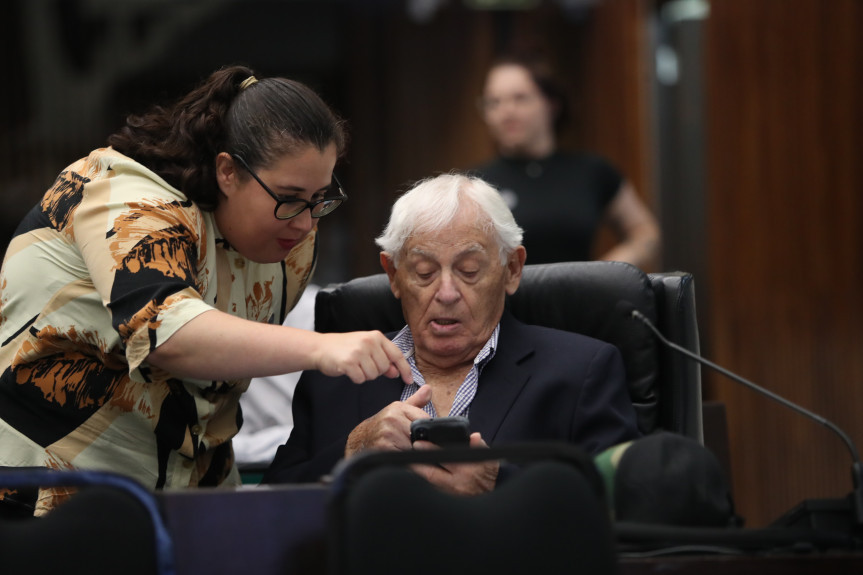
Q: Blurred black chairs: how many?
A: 2